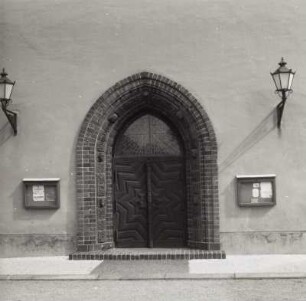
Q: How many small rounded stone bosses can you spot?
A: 7